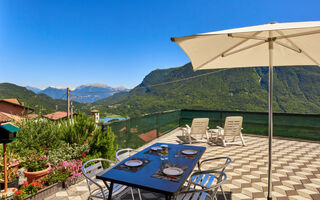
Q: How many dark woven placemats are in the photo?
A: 4